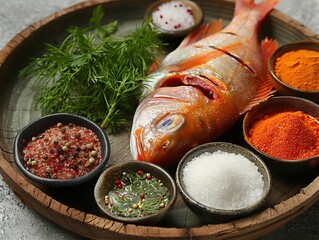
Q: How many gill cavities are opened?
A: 1